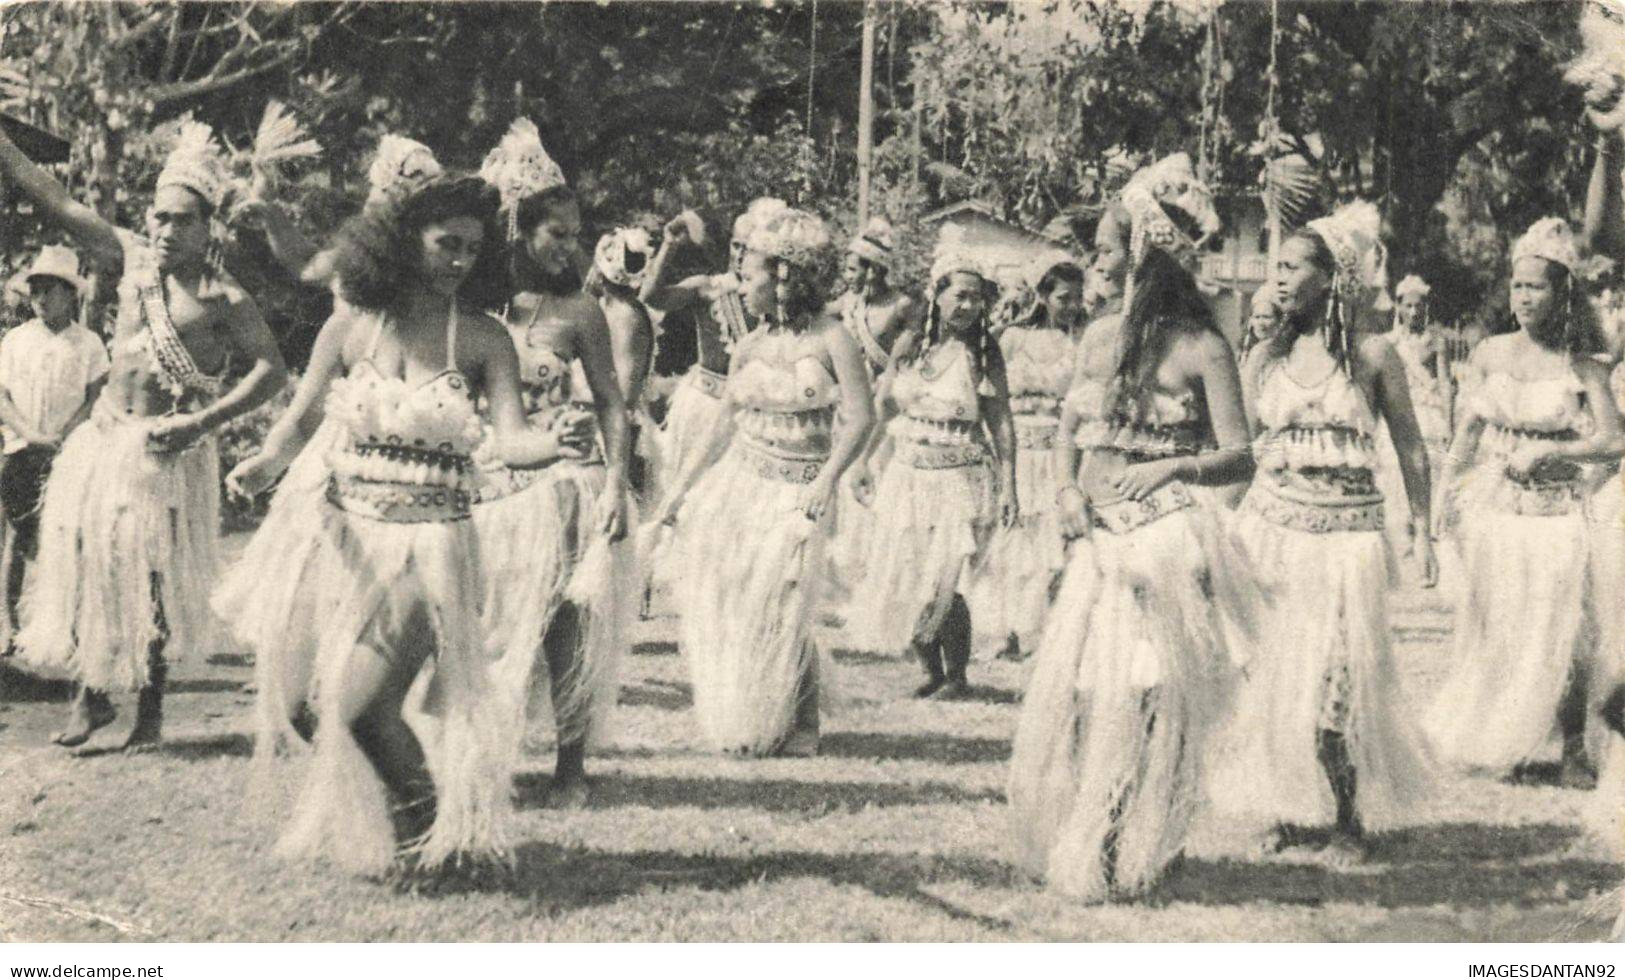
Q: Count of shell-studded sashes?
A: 3